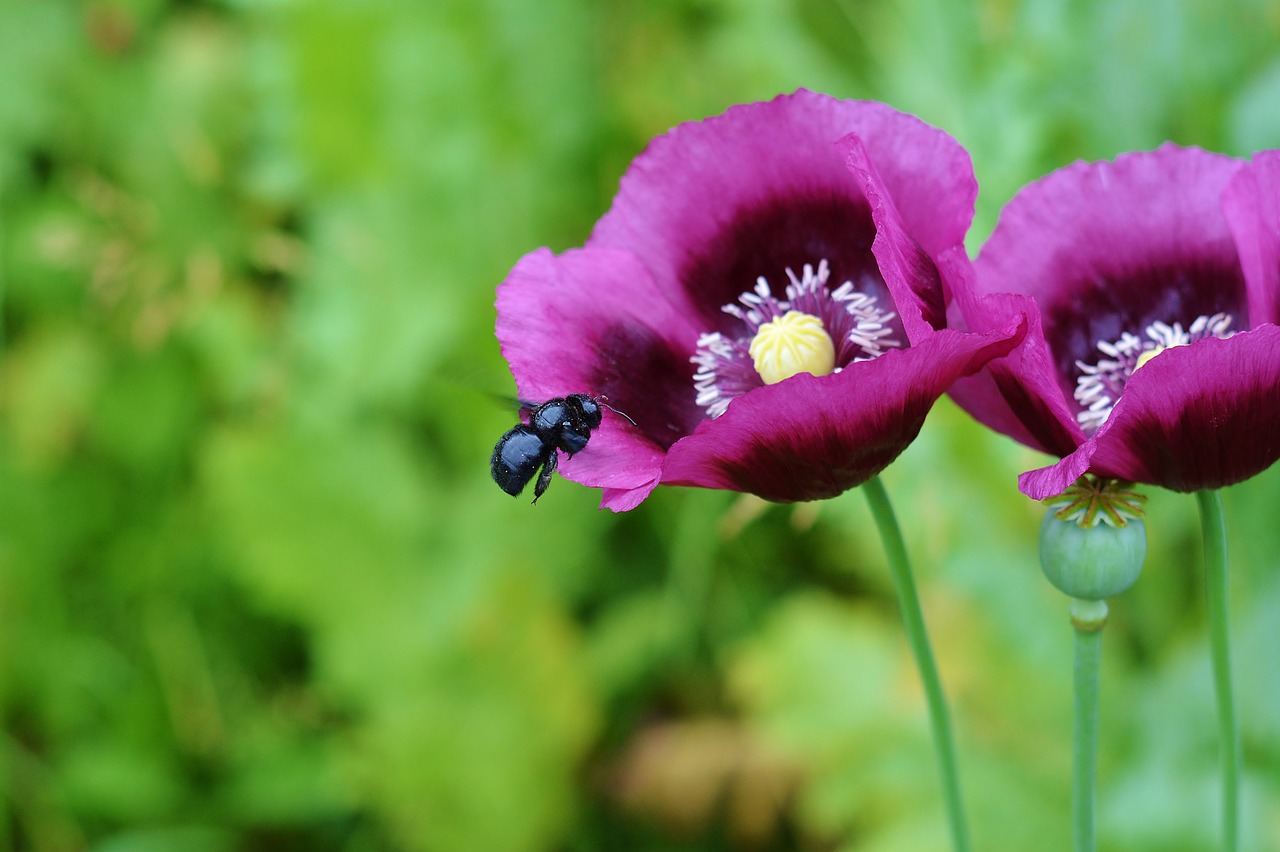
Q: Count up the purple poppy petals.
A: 8